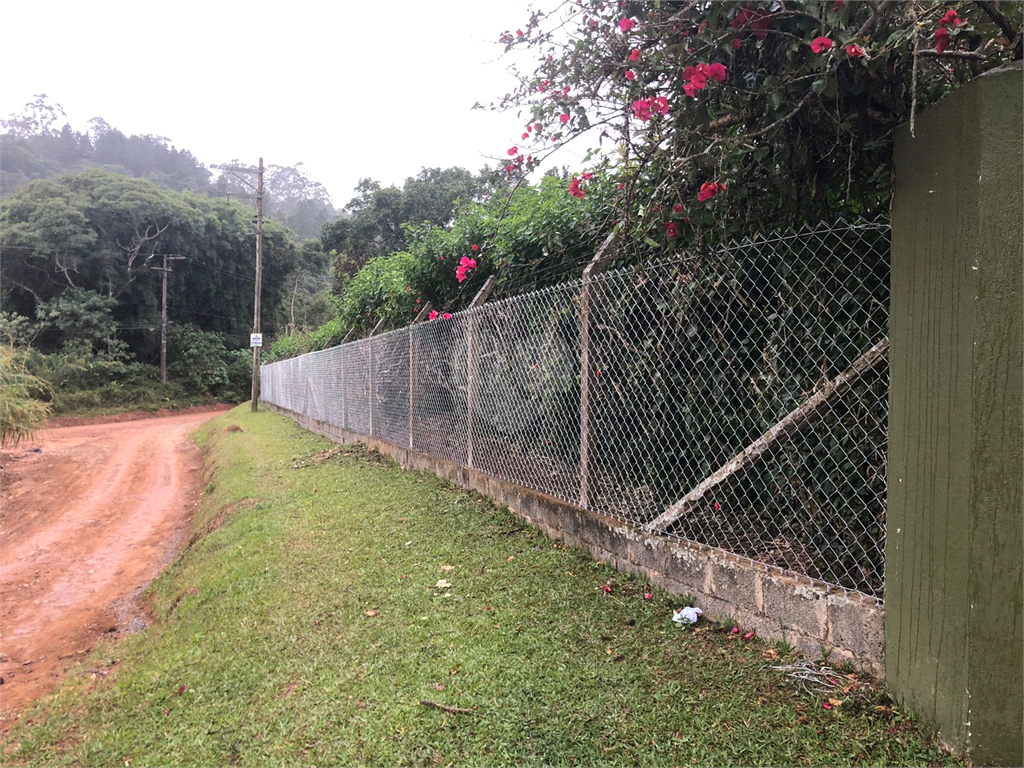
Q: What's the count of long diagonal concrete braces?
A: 1